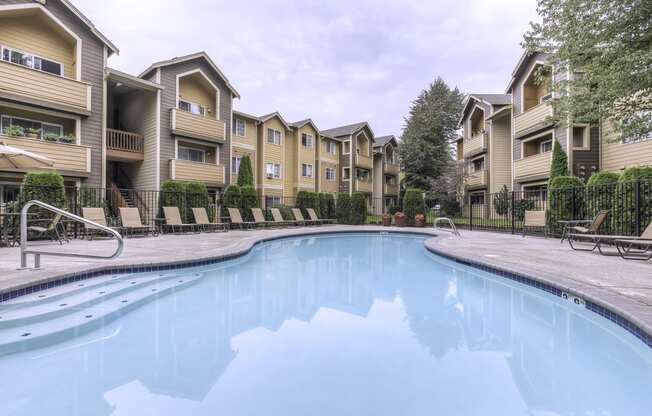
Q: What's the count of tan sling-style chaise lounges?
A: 11